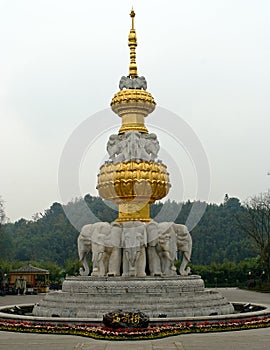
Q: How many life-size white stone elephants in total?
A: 5